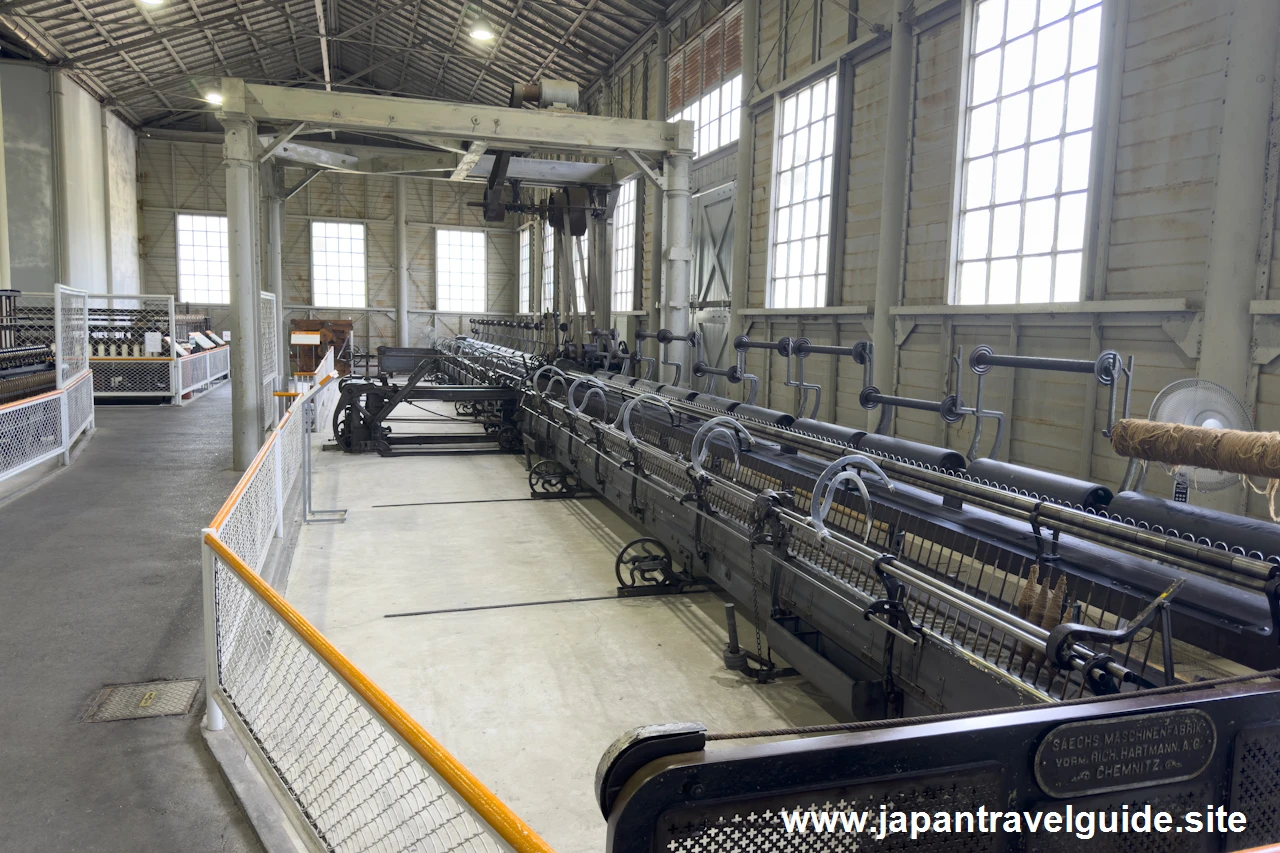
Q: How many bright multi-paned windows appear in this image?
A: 10